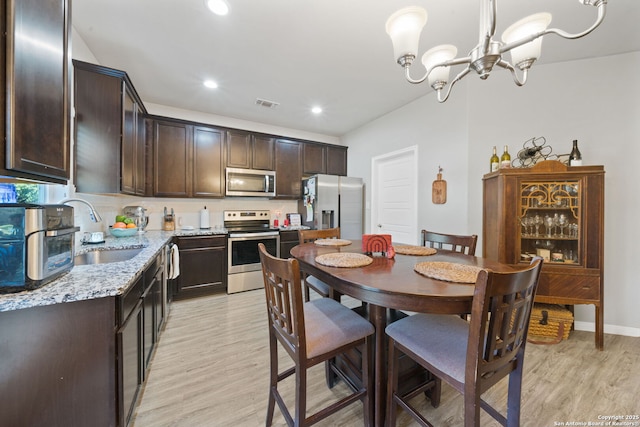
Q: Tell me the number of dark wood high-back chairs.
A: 4